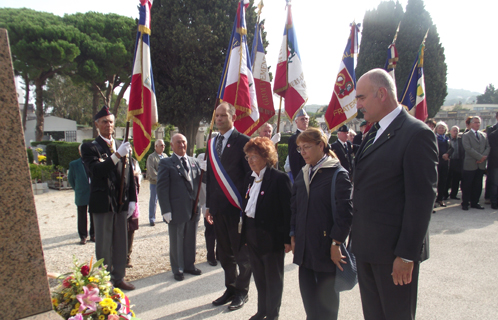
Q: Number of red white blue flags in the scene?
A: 7